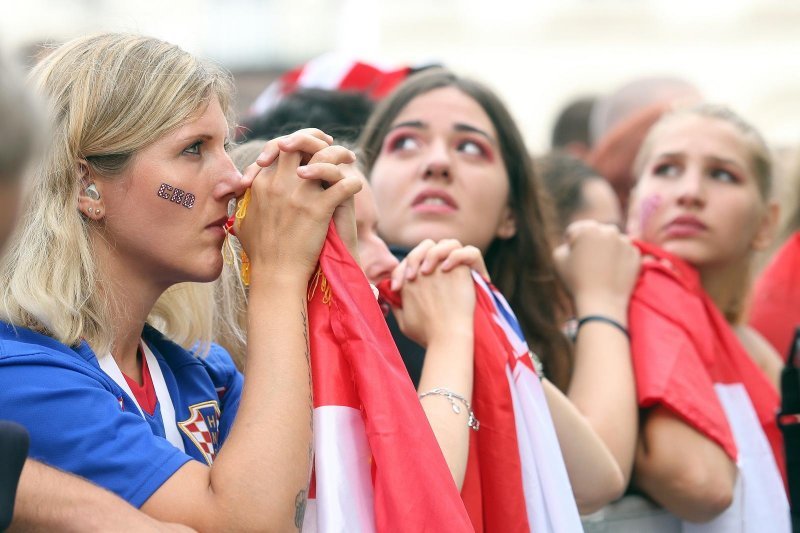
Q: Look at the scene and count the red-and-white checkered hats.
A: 1